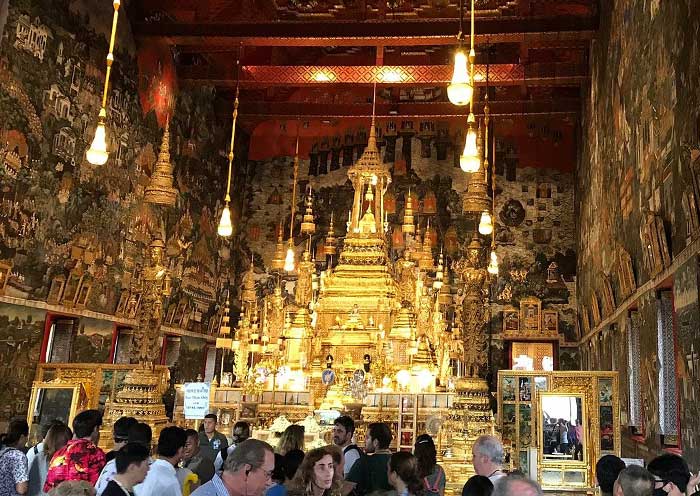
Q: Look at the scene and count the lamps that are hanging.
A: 7